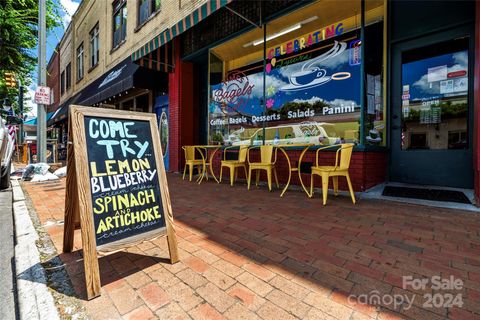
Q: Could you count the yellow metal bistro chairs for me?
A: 4